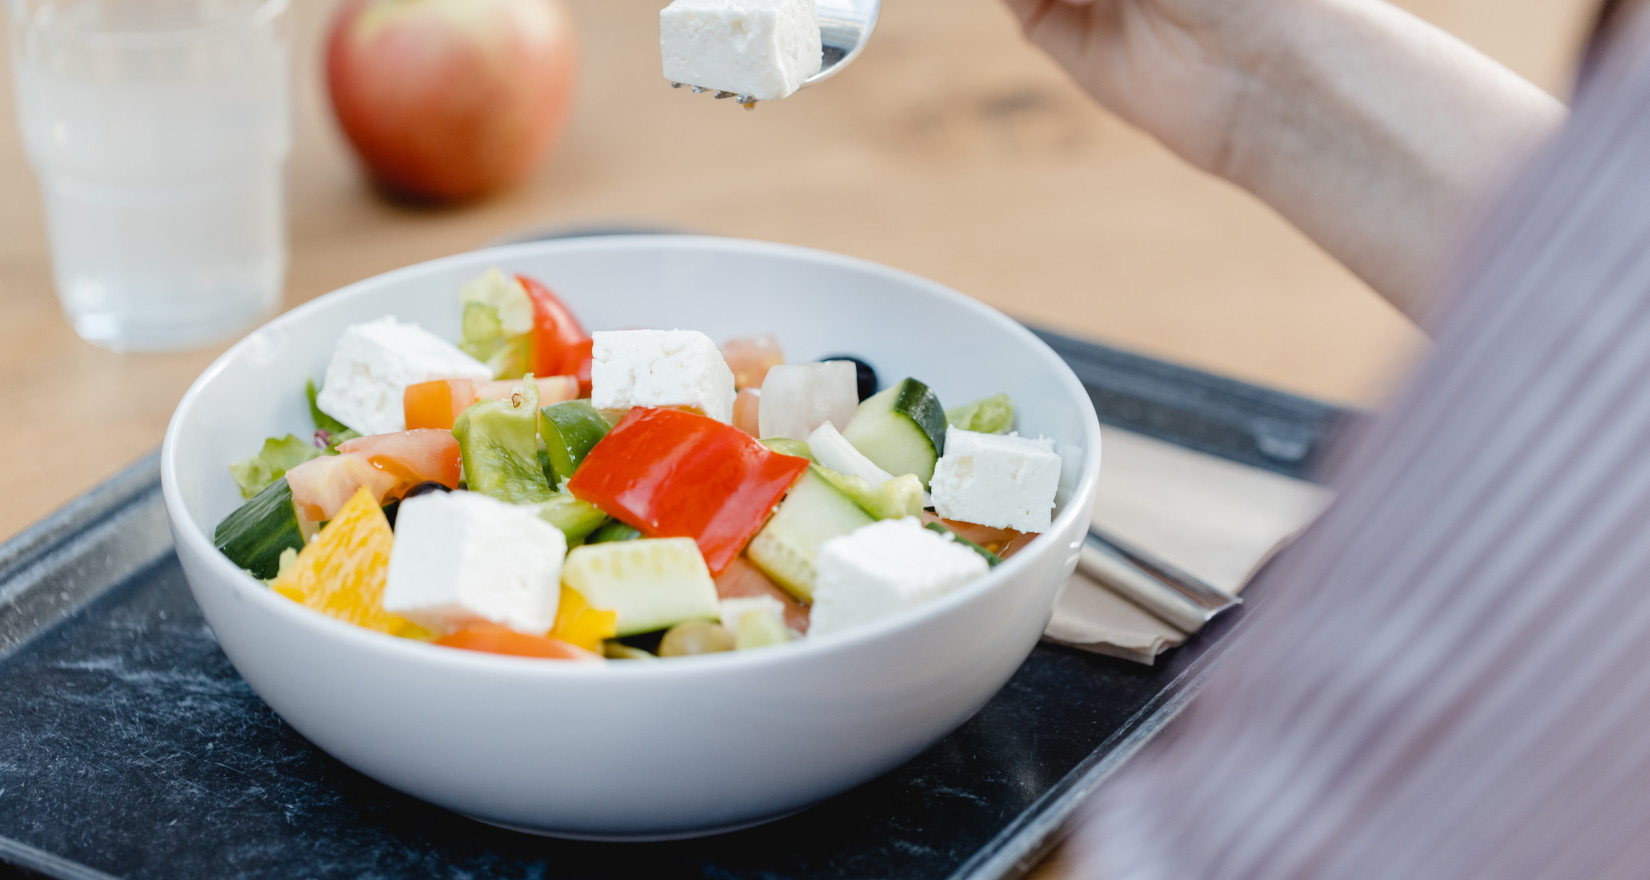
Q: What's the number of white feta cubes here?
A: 6